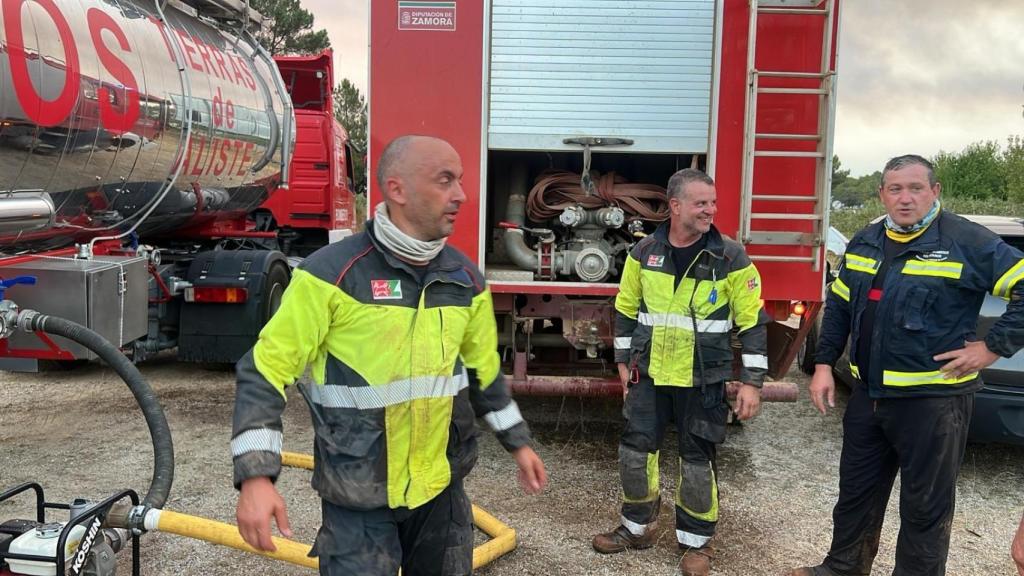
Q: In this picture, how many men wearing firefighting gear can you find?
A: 3